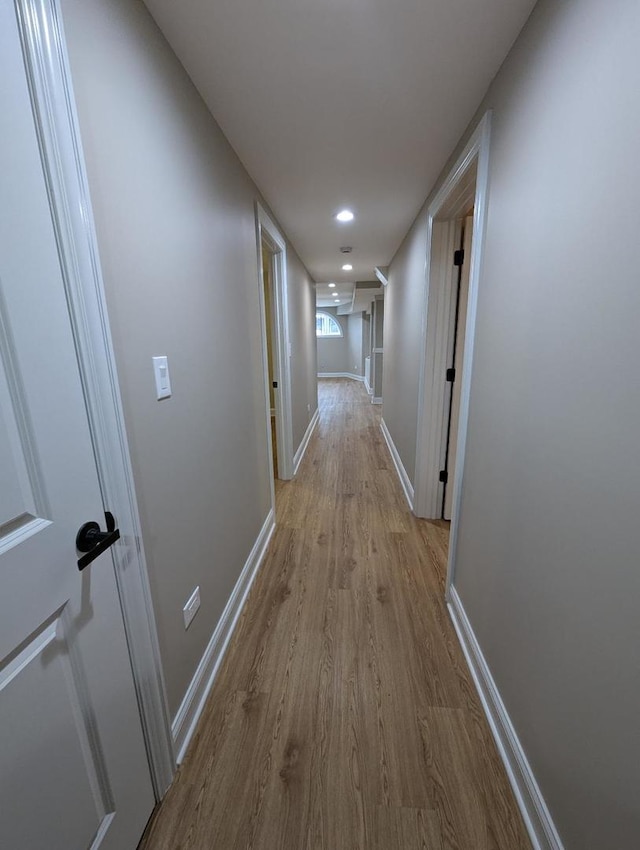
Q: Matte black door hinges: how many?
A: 3